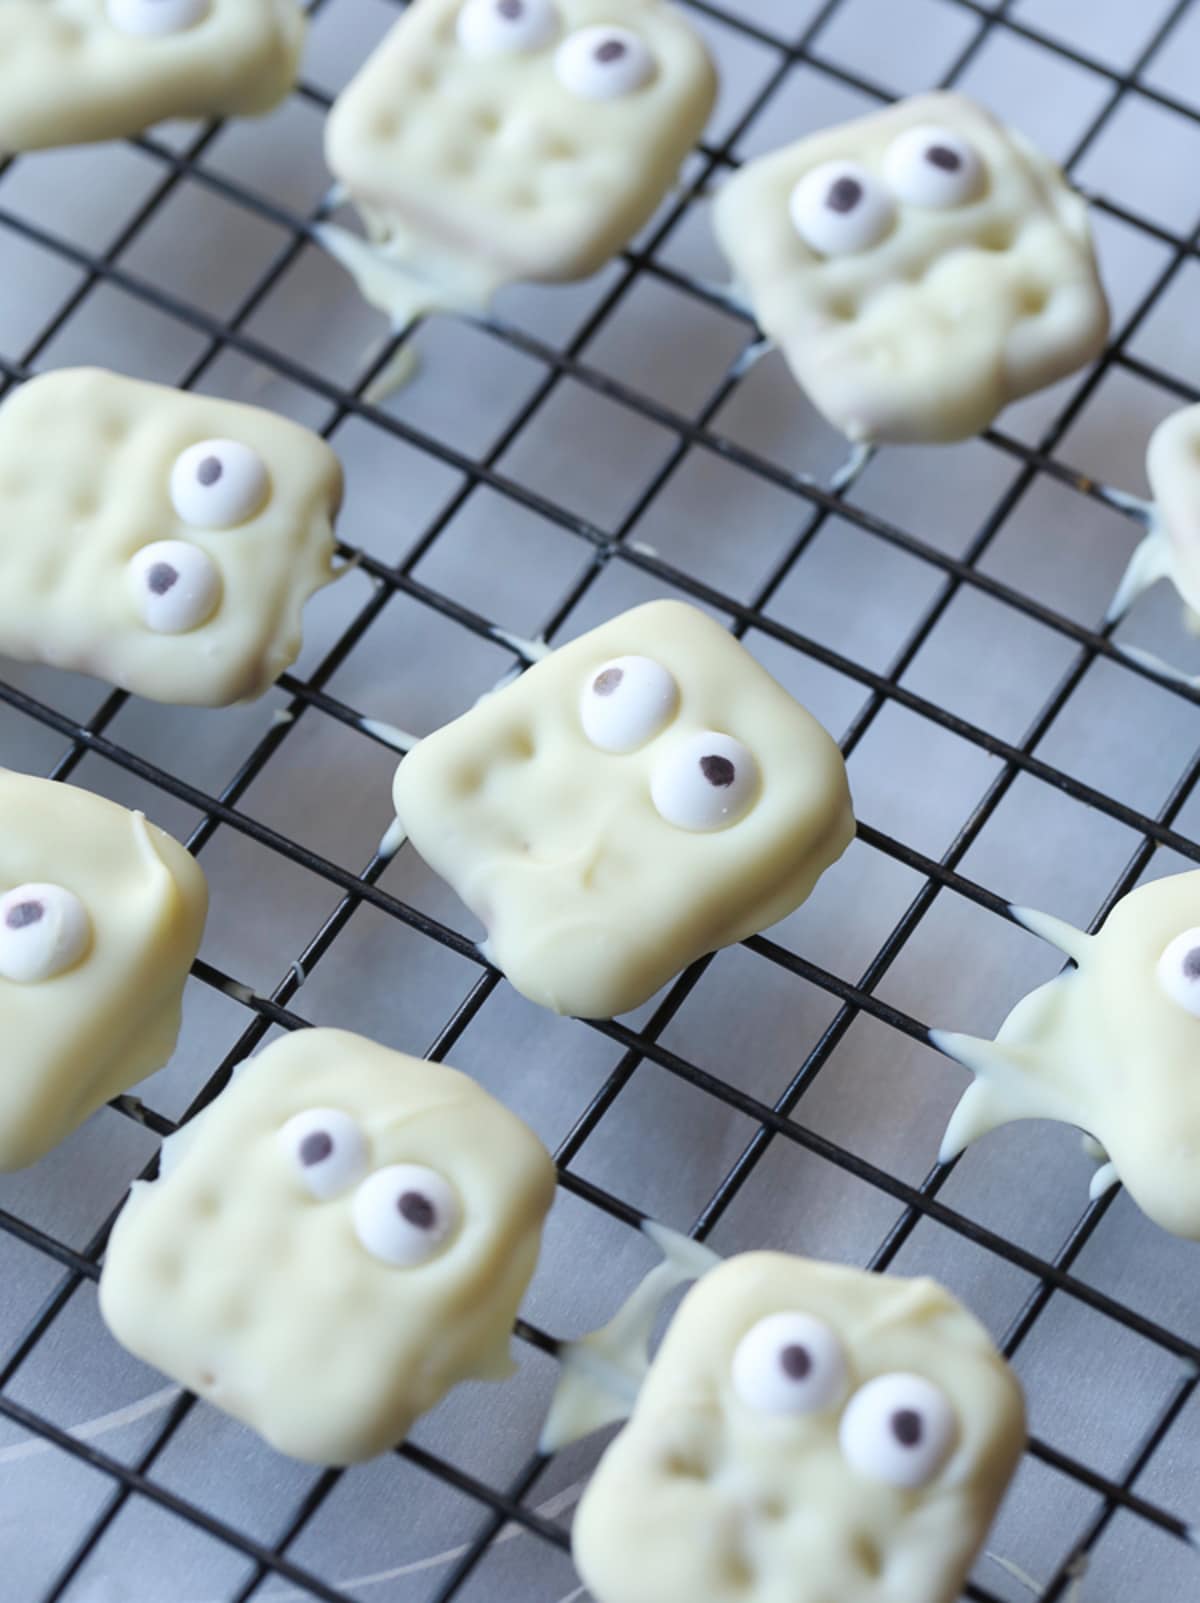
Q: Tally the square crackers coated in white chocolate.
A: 10